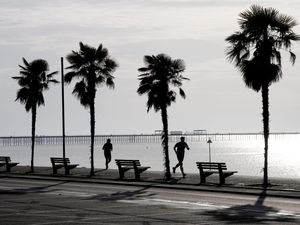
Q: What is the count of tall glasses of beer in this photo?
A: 0